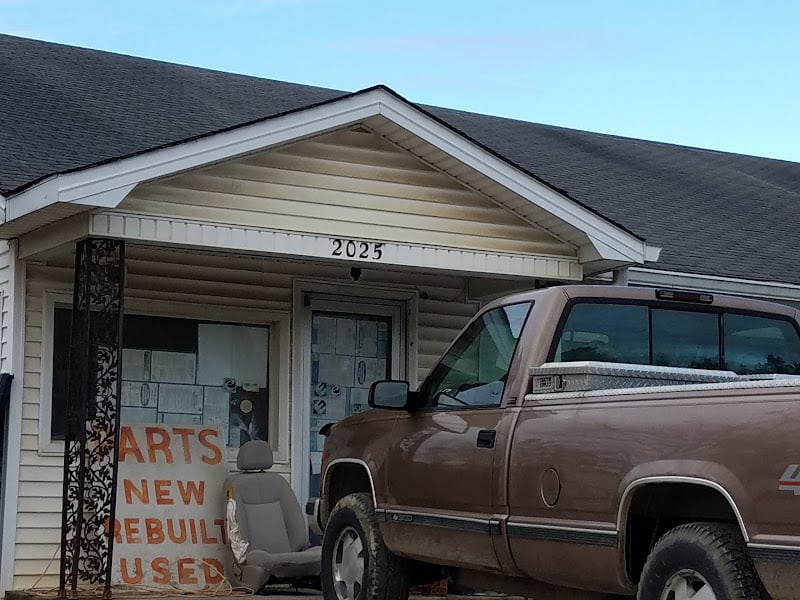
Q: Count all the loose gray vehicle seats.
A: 1